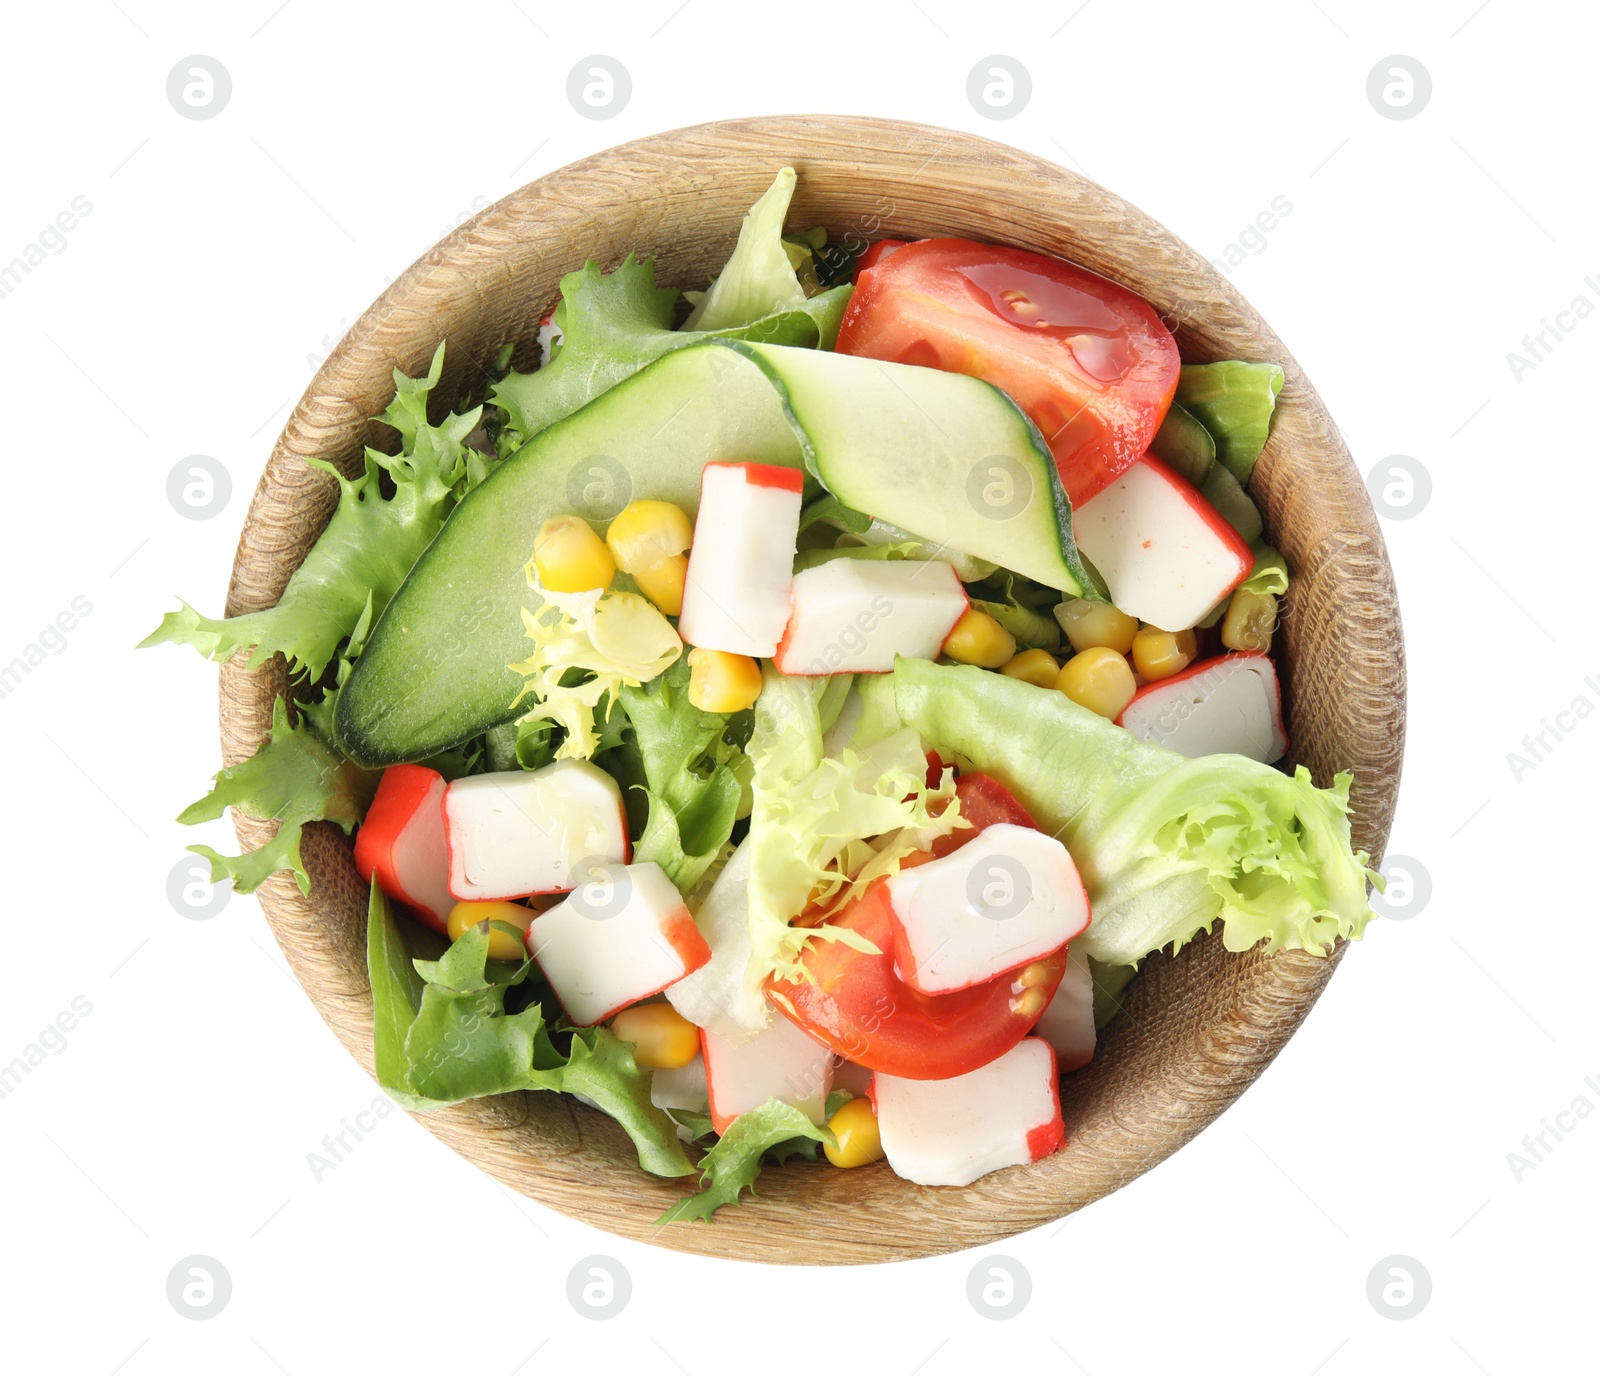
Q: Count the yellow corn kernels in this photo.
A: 13